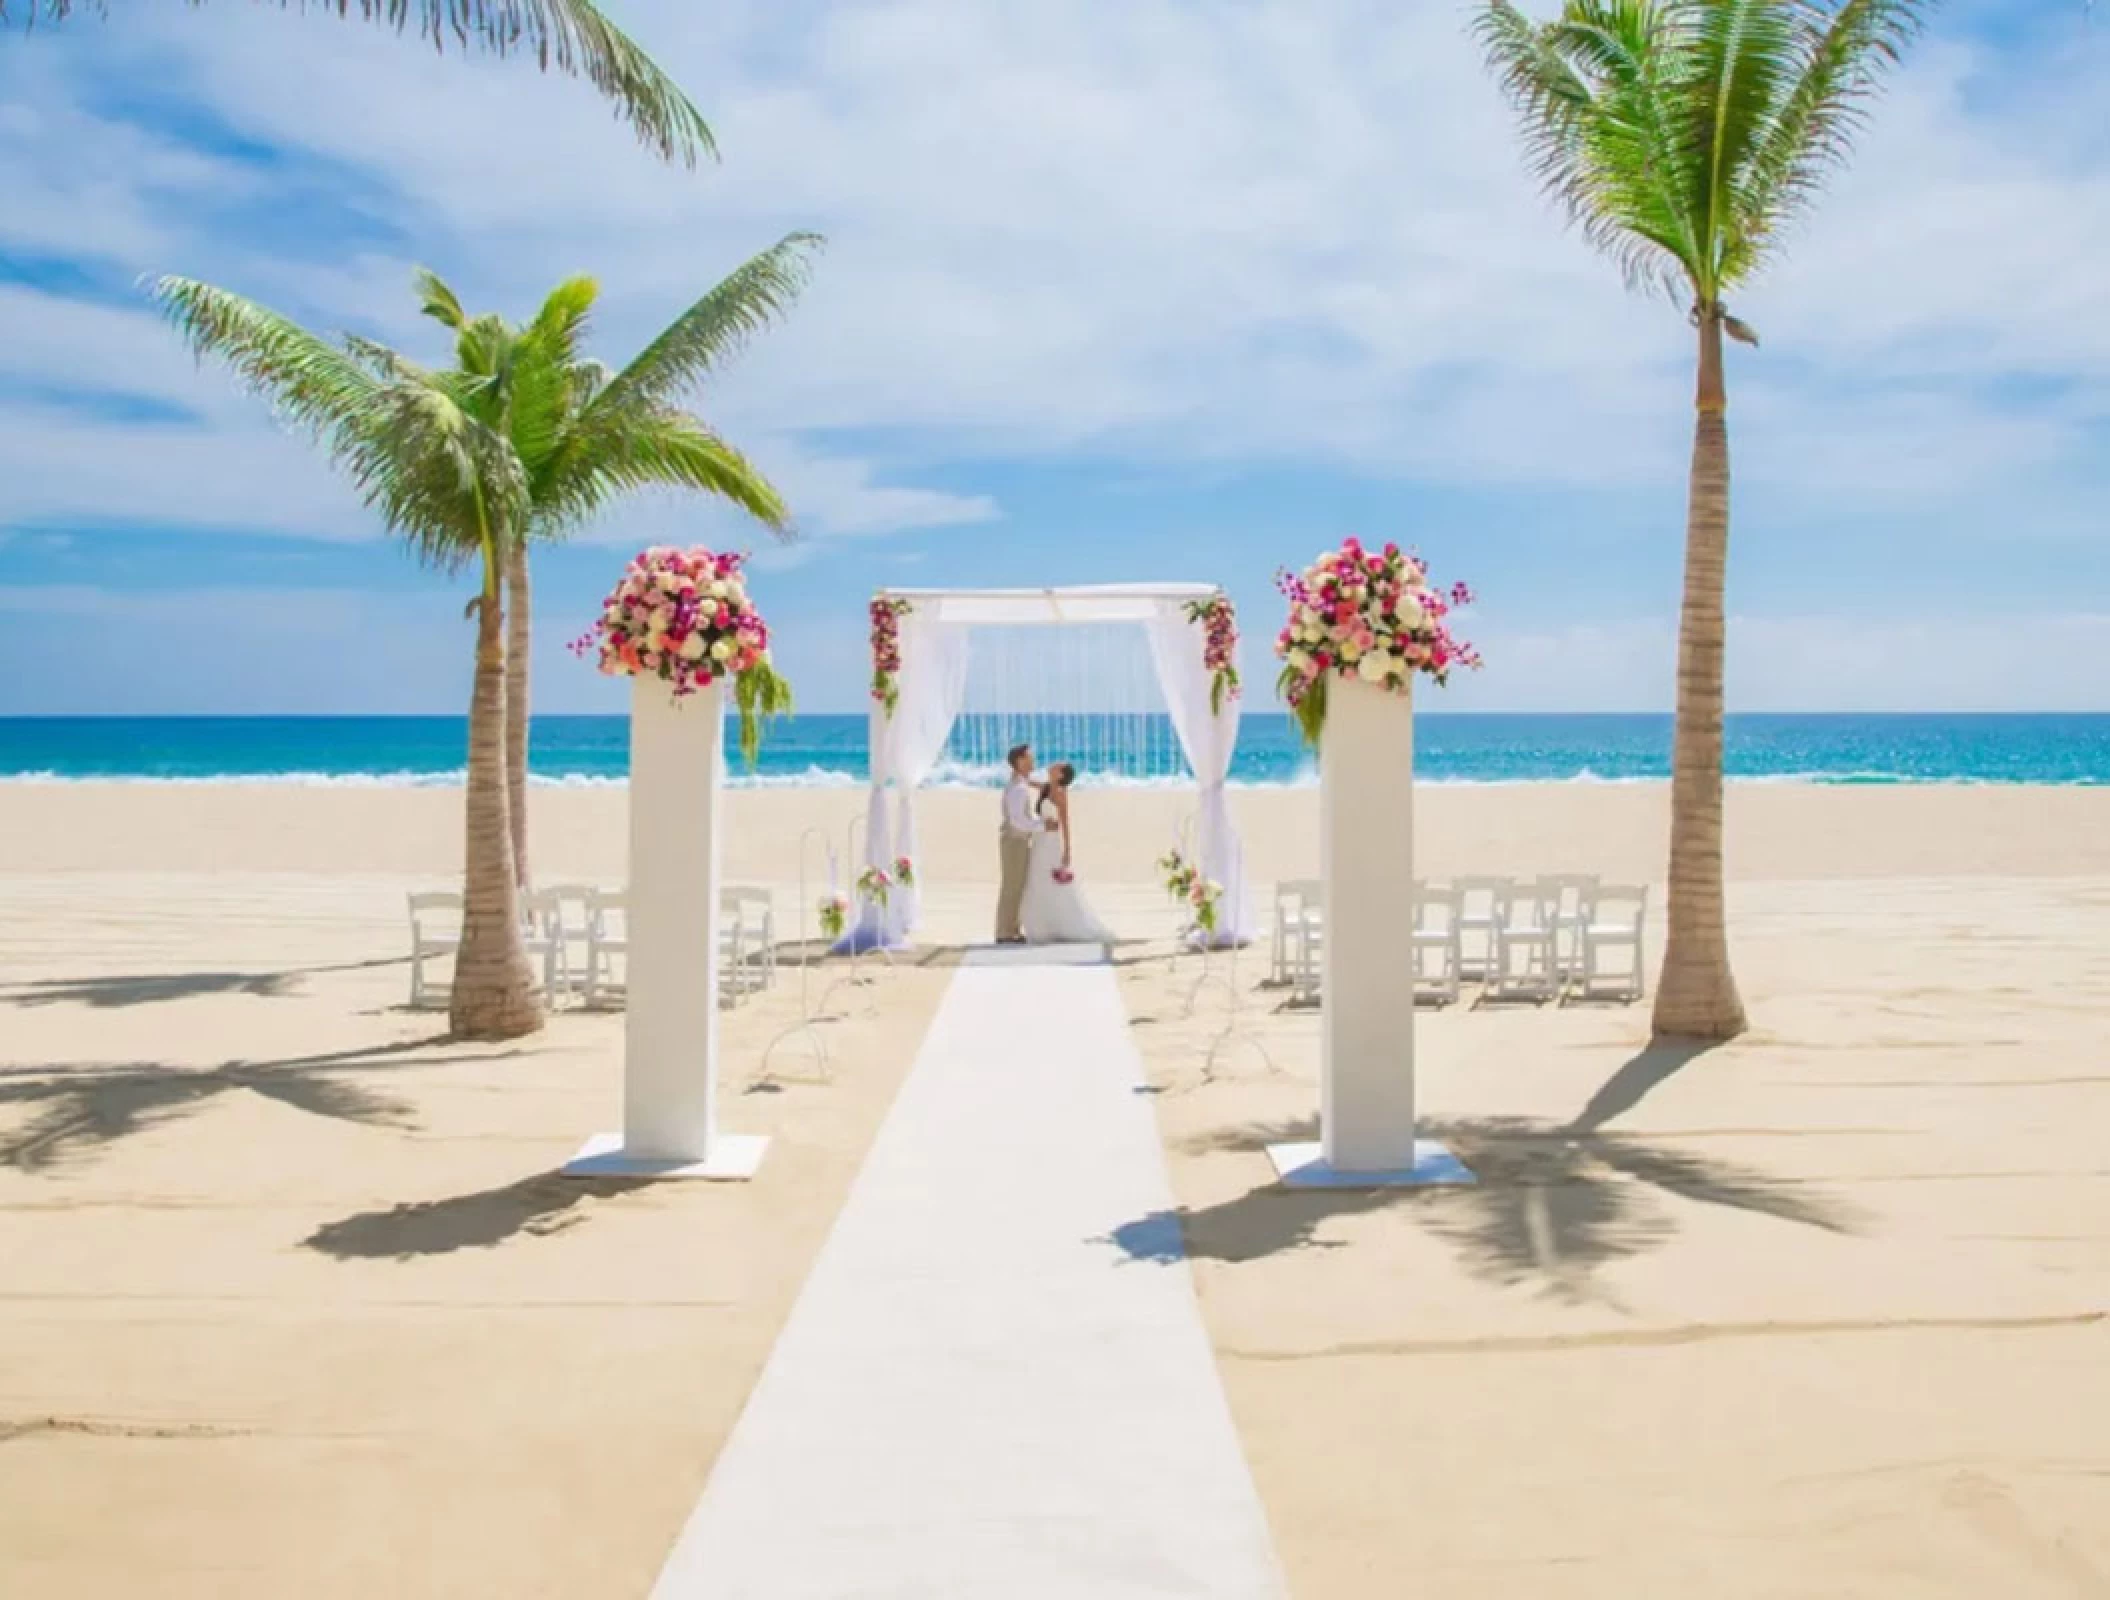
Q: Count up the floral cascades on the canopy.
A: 2